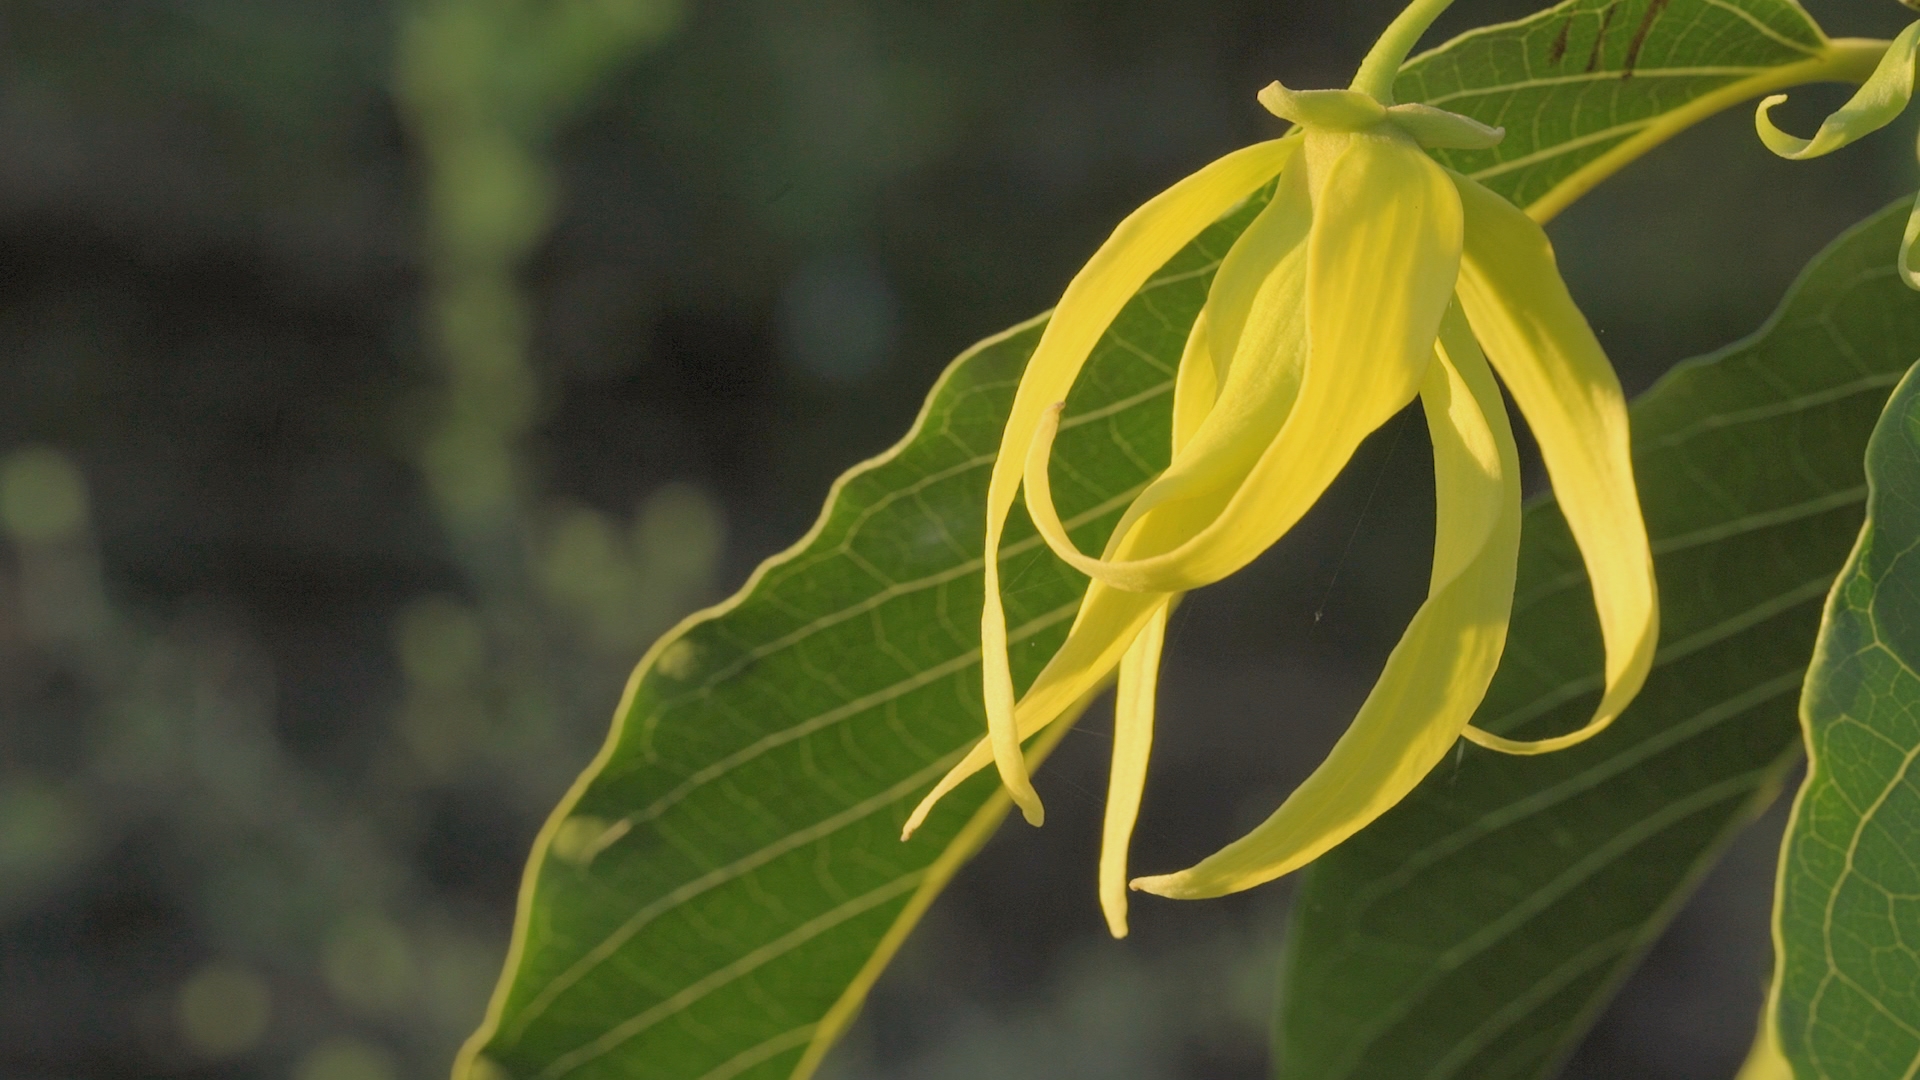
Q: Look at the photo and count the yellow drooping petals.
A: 6